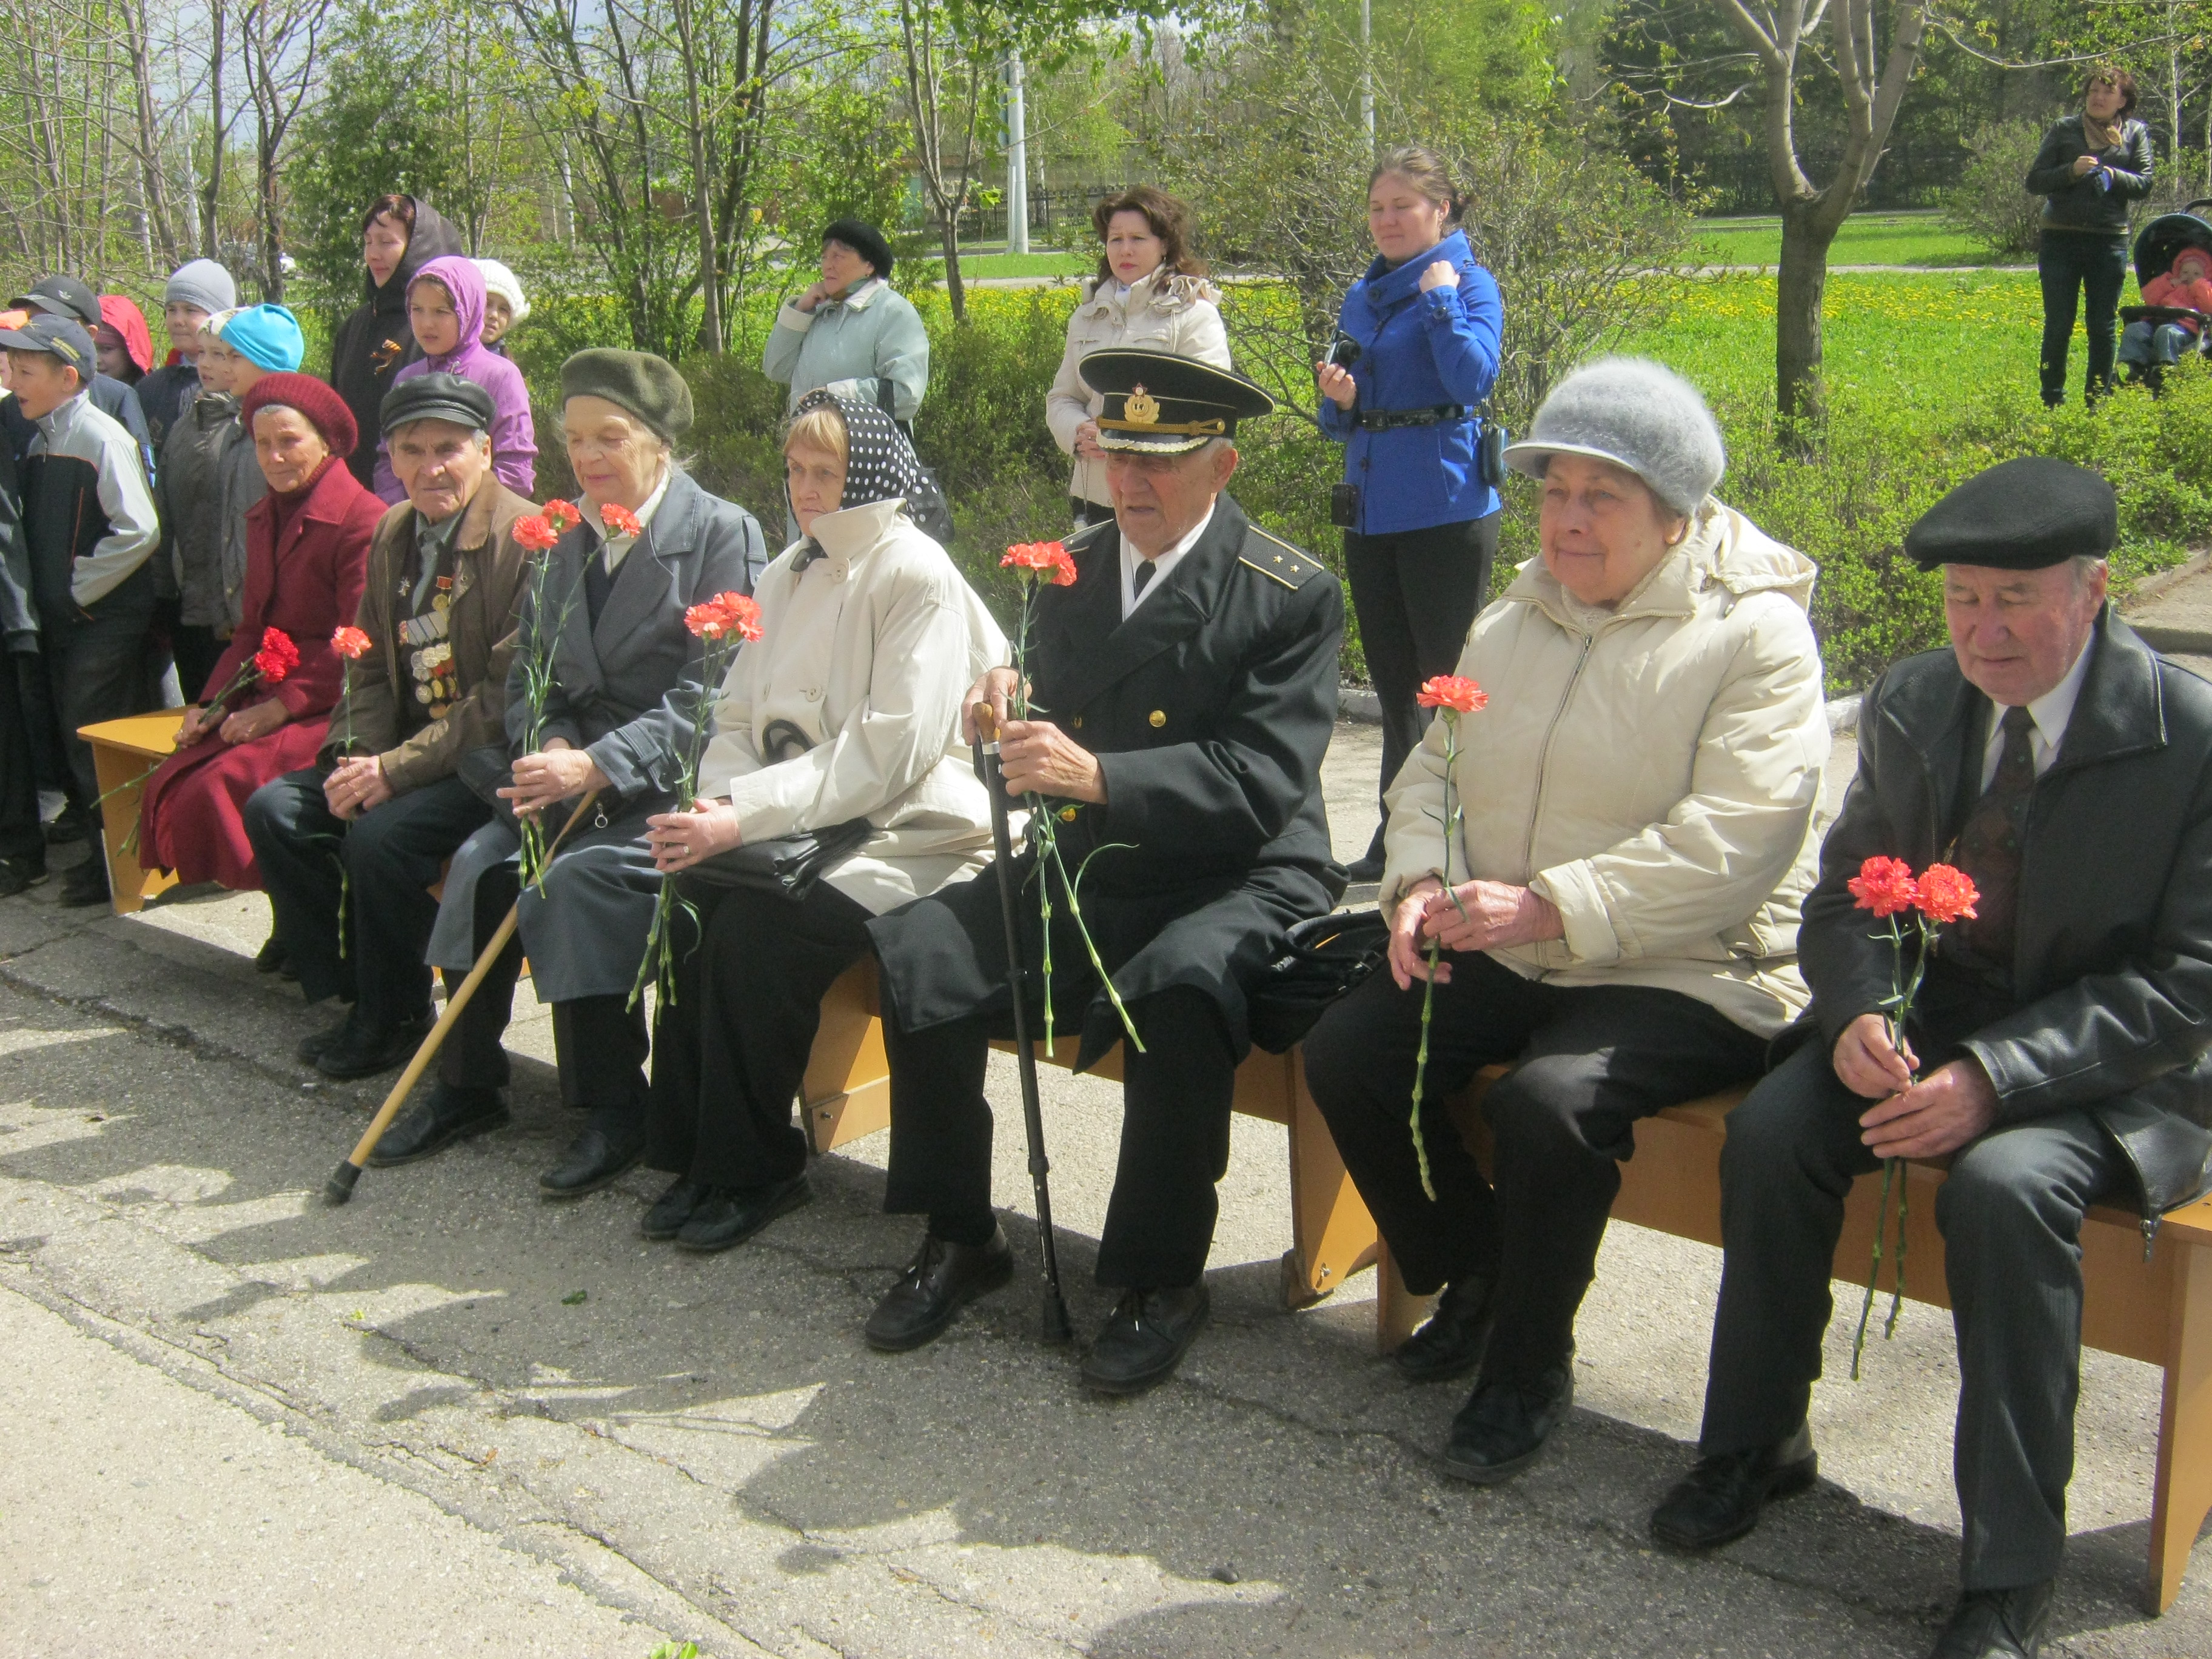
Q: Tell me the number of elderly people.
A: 7